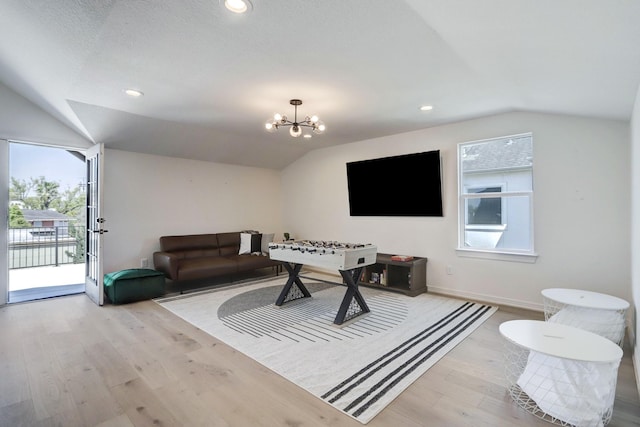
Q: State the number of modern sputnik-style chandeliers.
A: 1